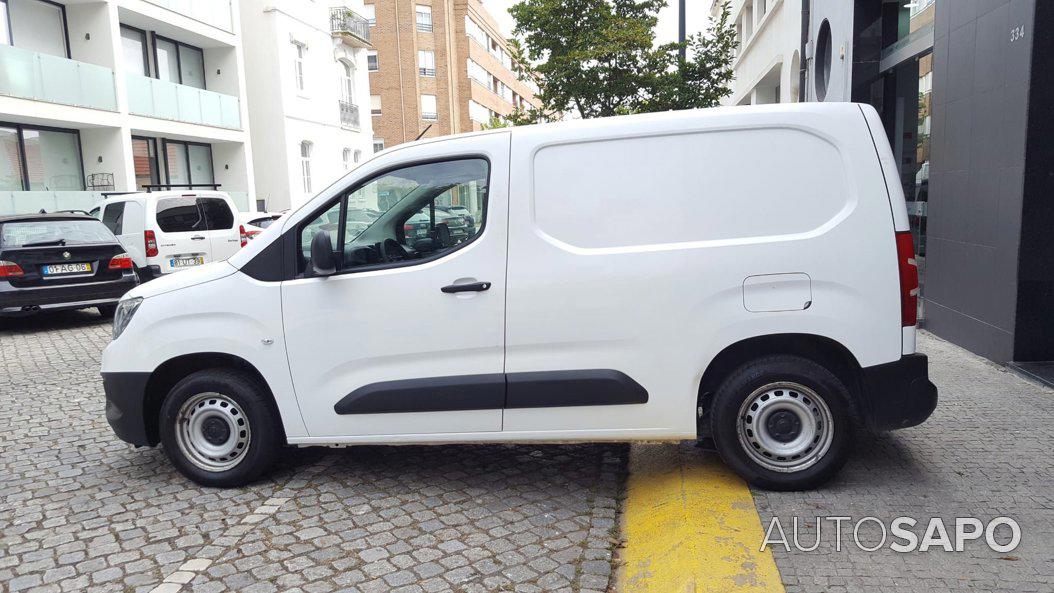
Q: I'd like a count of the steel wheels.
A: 2